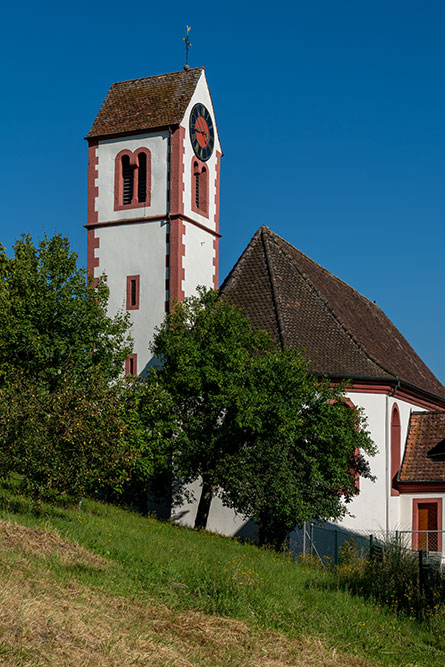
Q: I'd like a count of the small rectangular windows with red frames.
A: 2